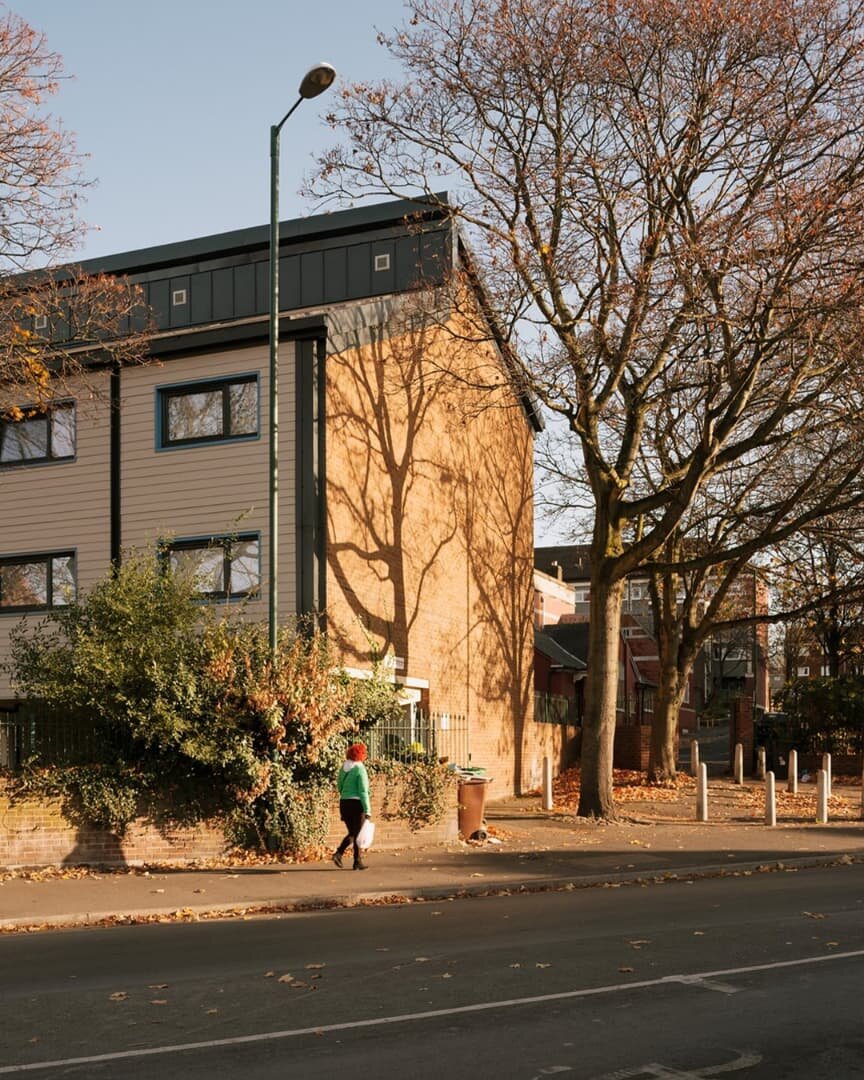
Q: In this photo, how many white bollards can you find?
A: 9